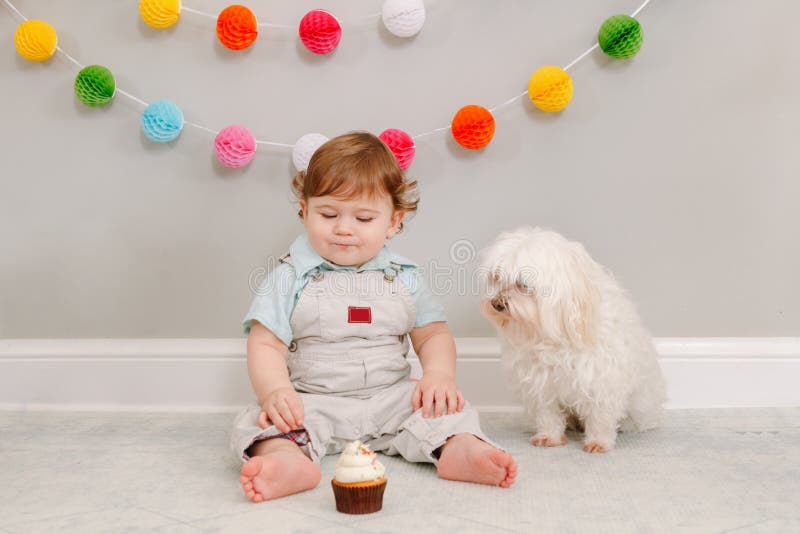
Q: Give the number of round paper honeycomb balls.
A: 13